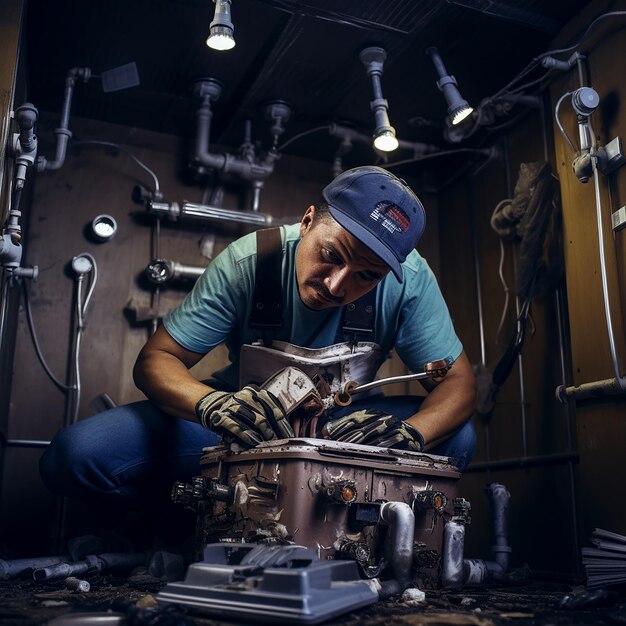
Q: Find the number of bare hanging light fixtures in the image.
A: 3